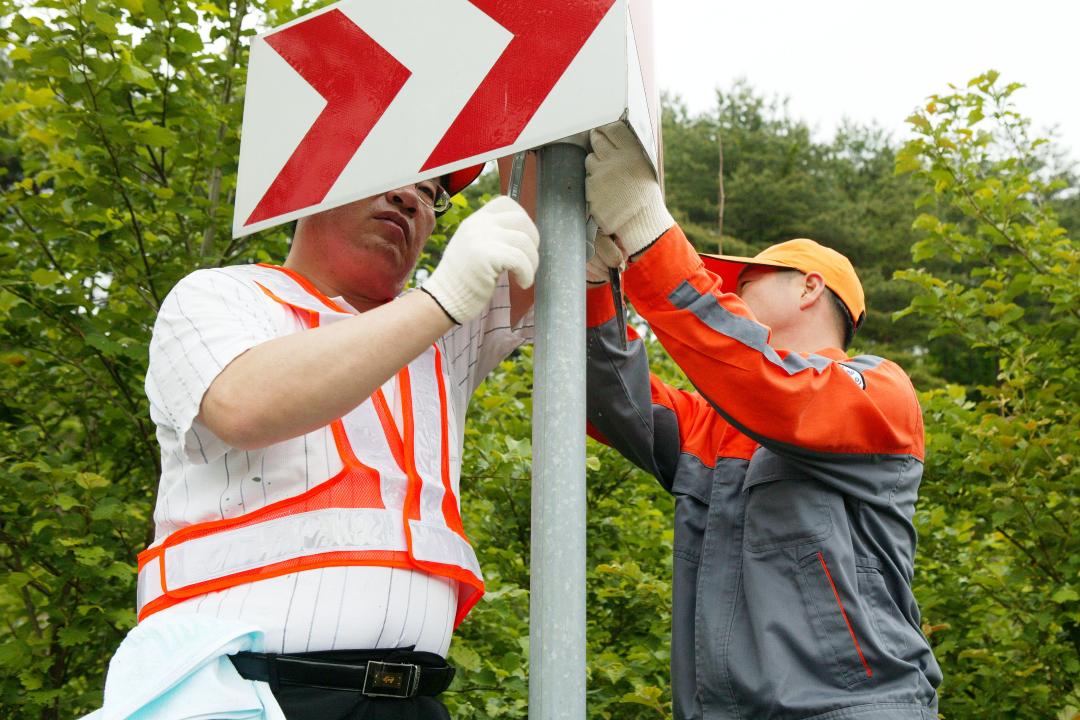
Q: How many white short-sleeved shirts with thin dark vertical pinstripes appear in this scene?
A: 1